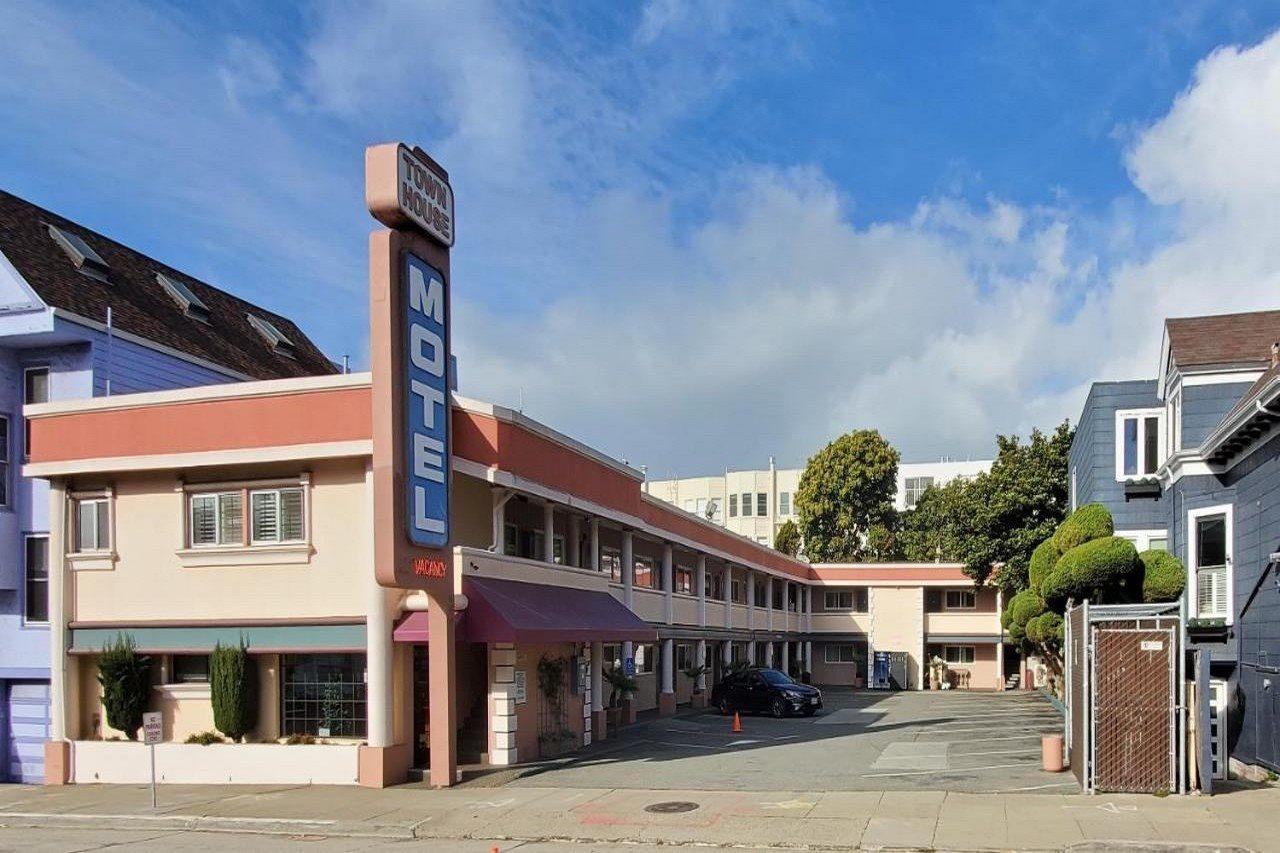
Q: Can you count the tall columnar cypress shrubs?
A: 2